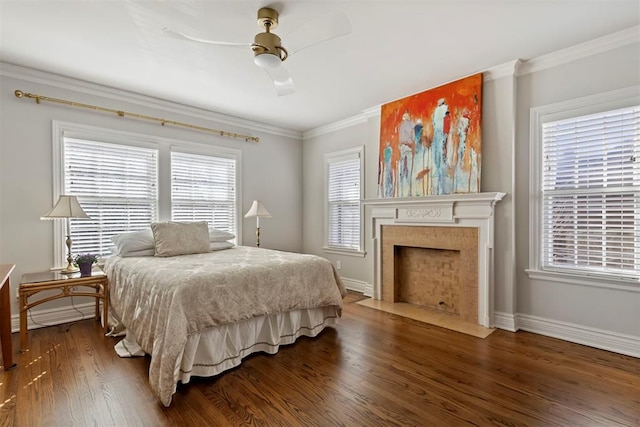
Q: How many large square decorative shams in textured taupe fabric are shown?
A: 1